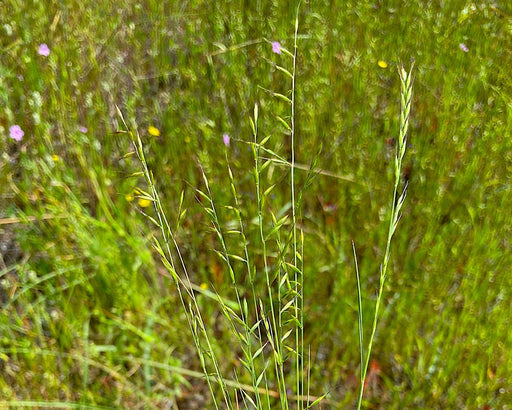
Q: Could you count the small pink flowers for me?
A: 6